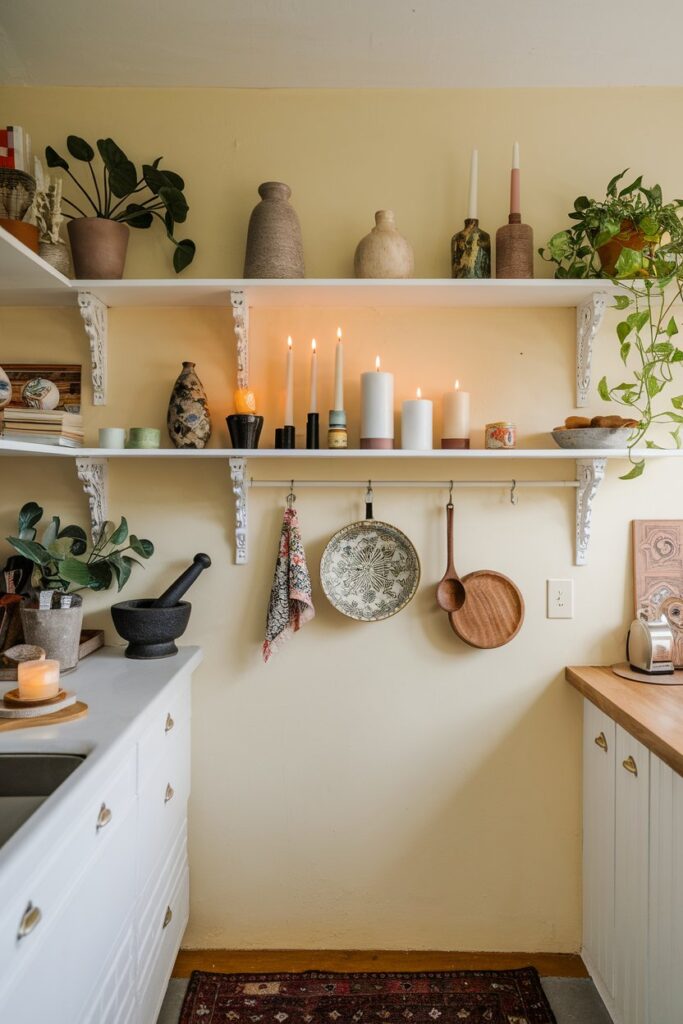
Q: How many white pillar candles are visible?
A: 3